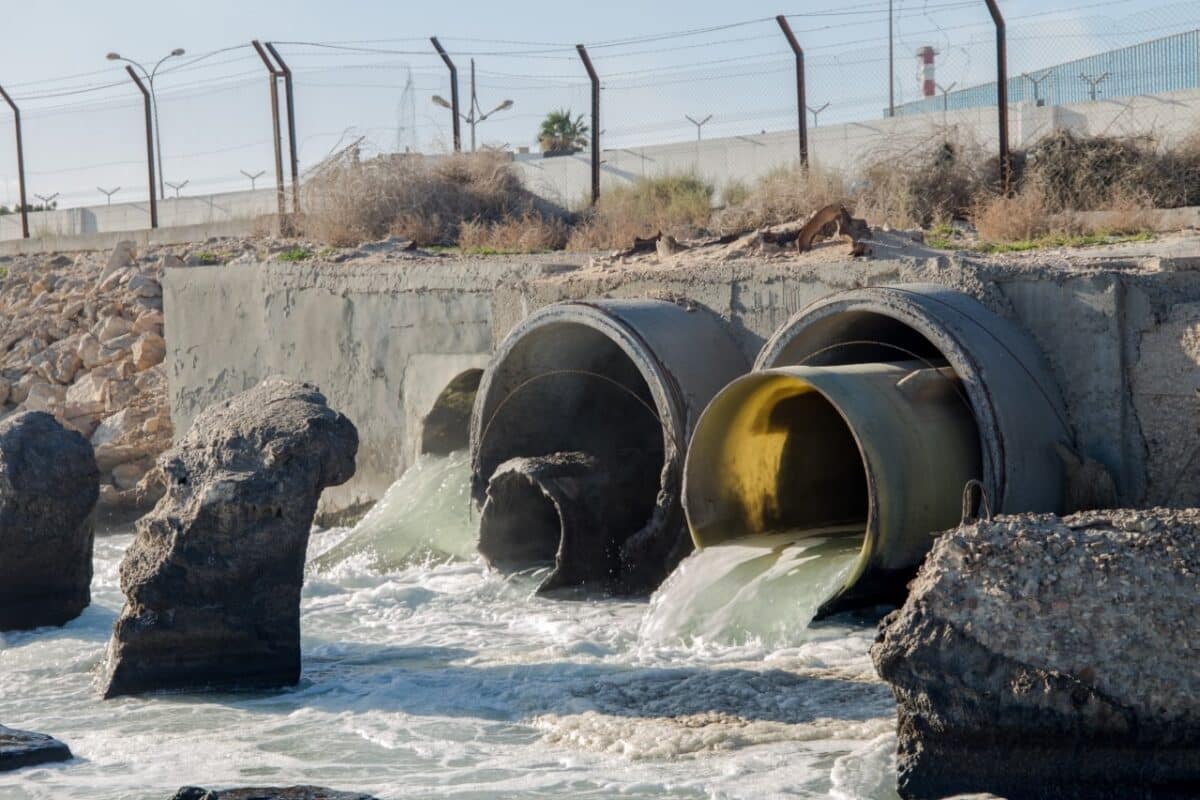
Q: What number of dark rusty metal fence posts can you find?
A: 8